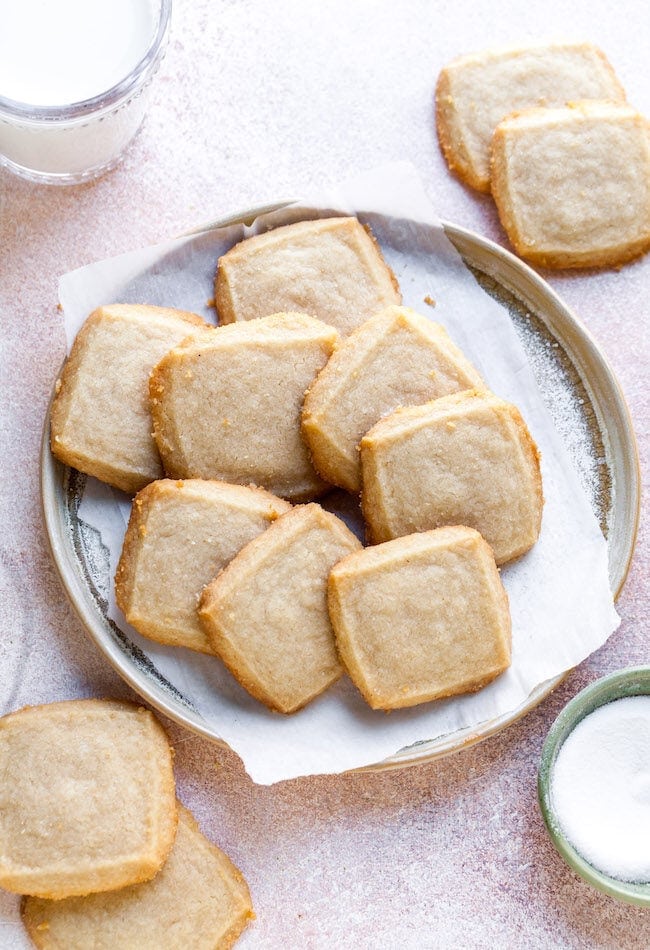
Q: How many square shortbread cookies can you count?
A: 12